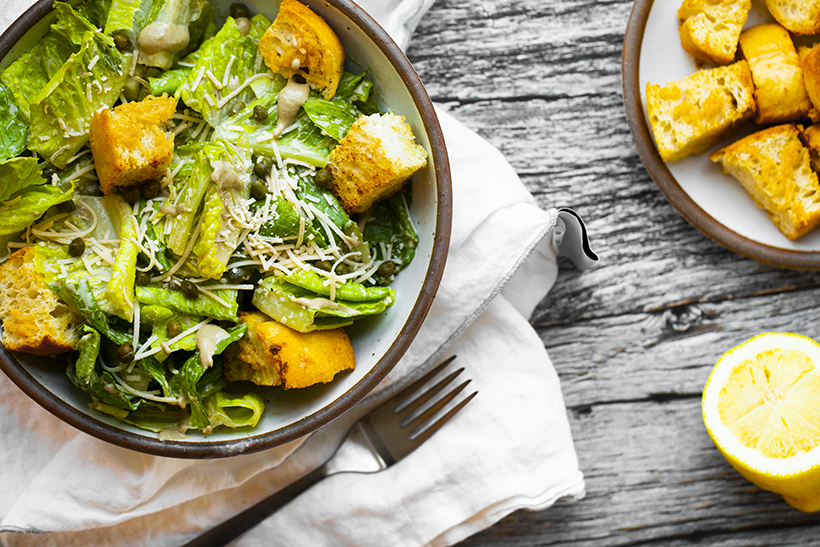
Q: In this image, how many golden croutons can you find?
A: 12